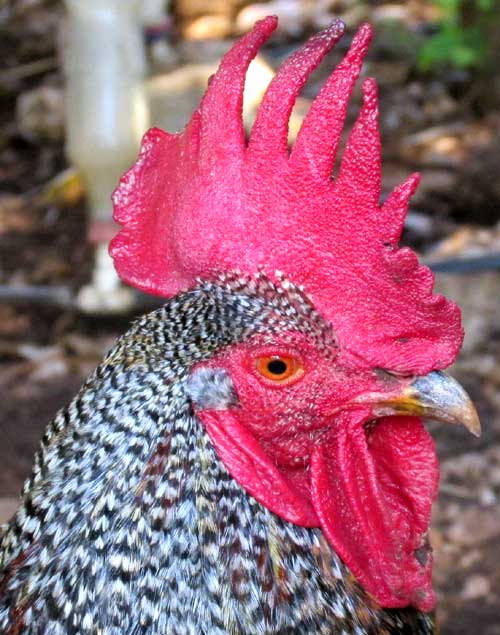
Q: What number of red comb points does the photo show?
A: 5